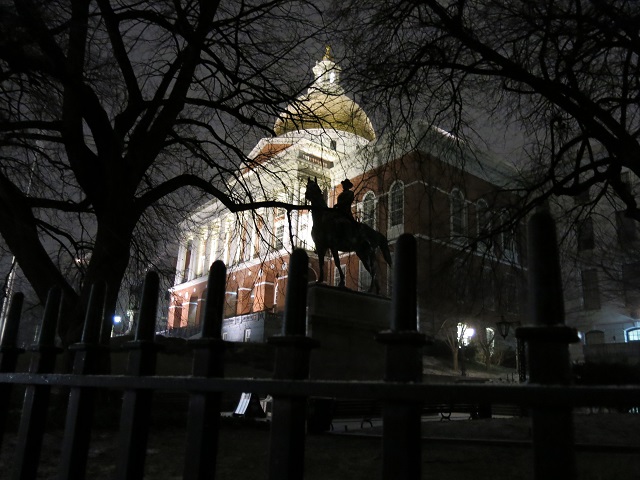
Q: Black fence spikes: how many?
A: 8